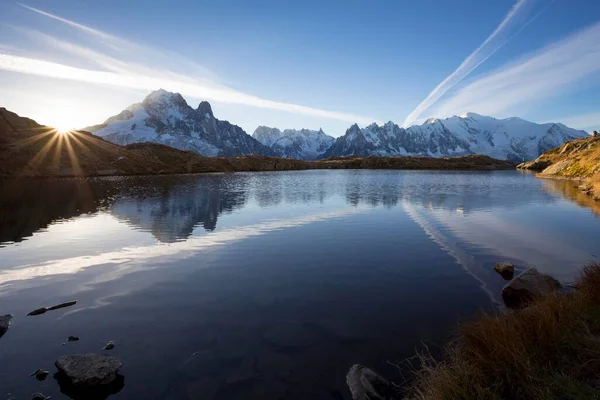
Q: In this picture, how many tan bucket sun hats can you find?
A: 0